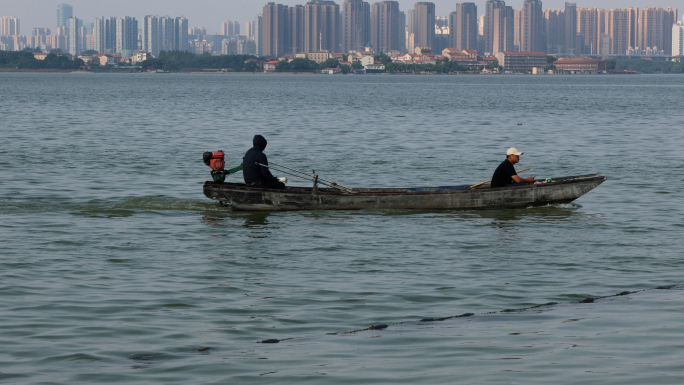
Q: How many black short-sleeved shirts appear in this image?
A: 1